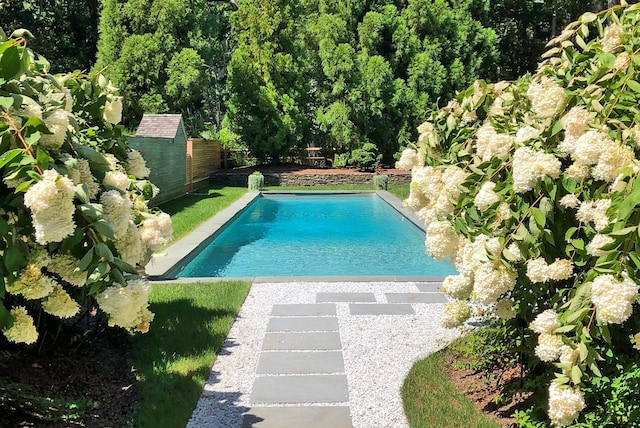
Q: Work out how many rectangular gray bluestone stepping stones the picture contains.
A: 10